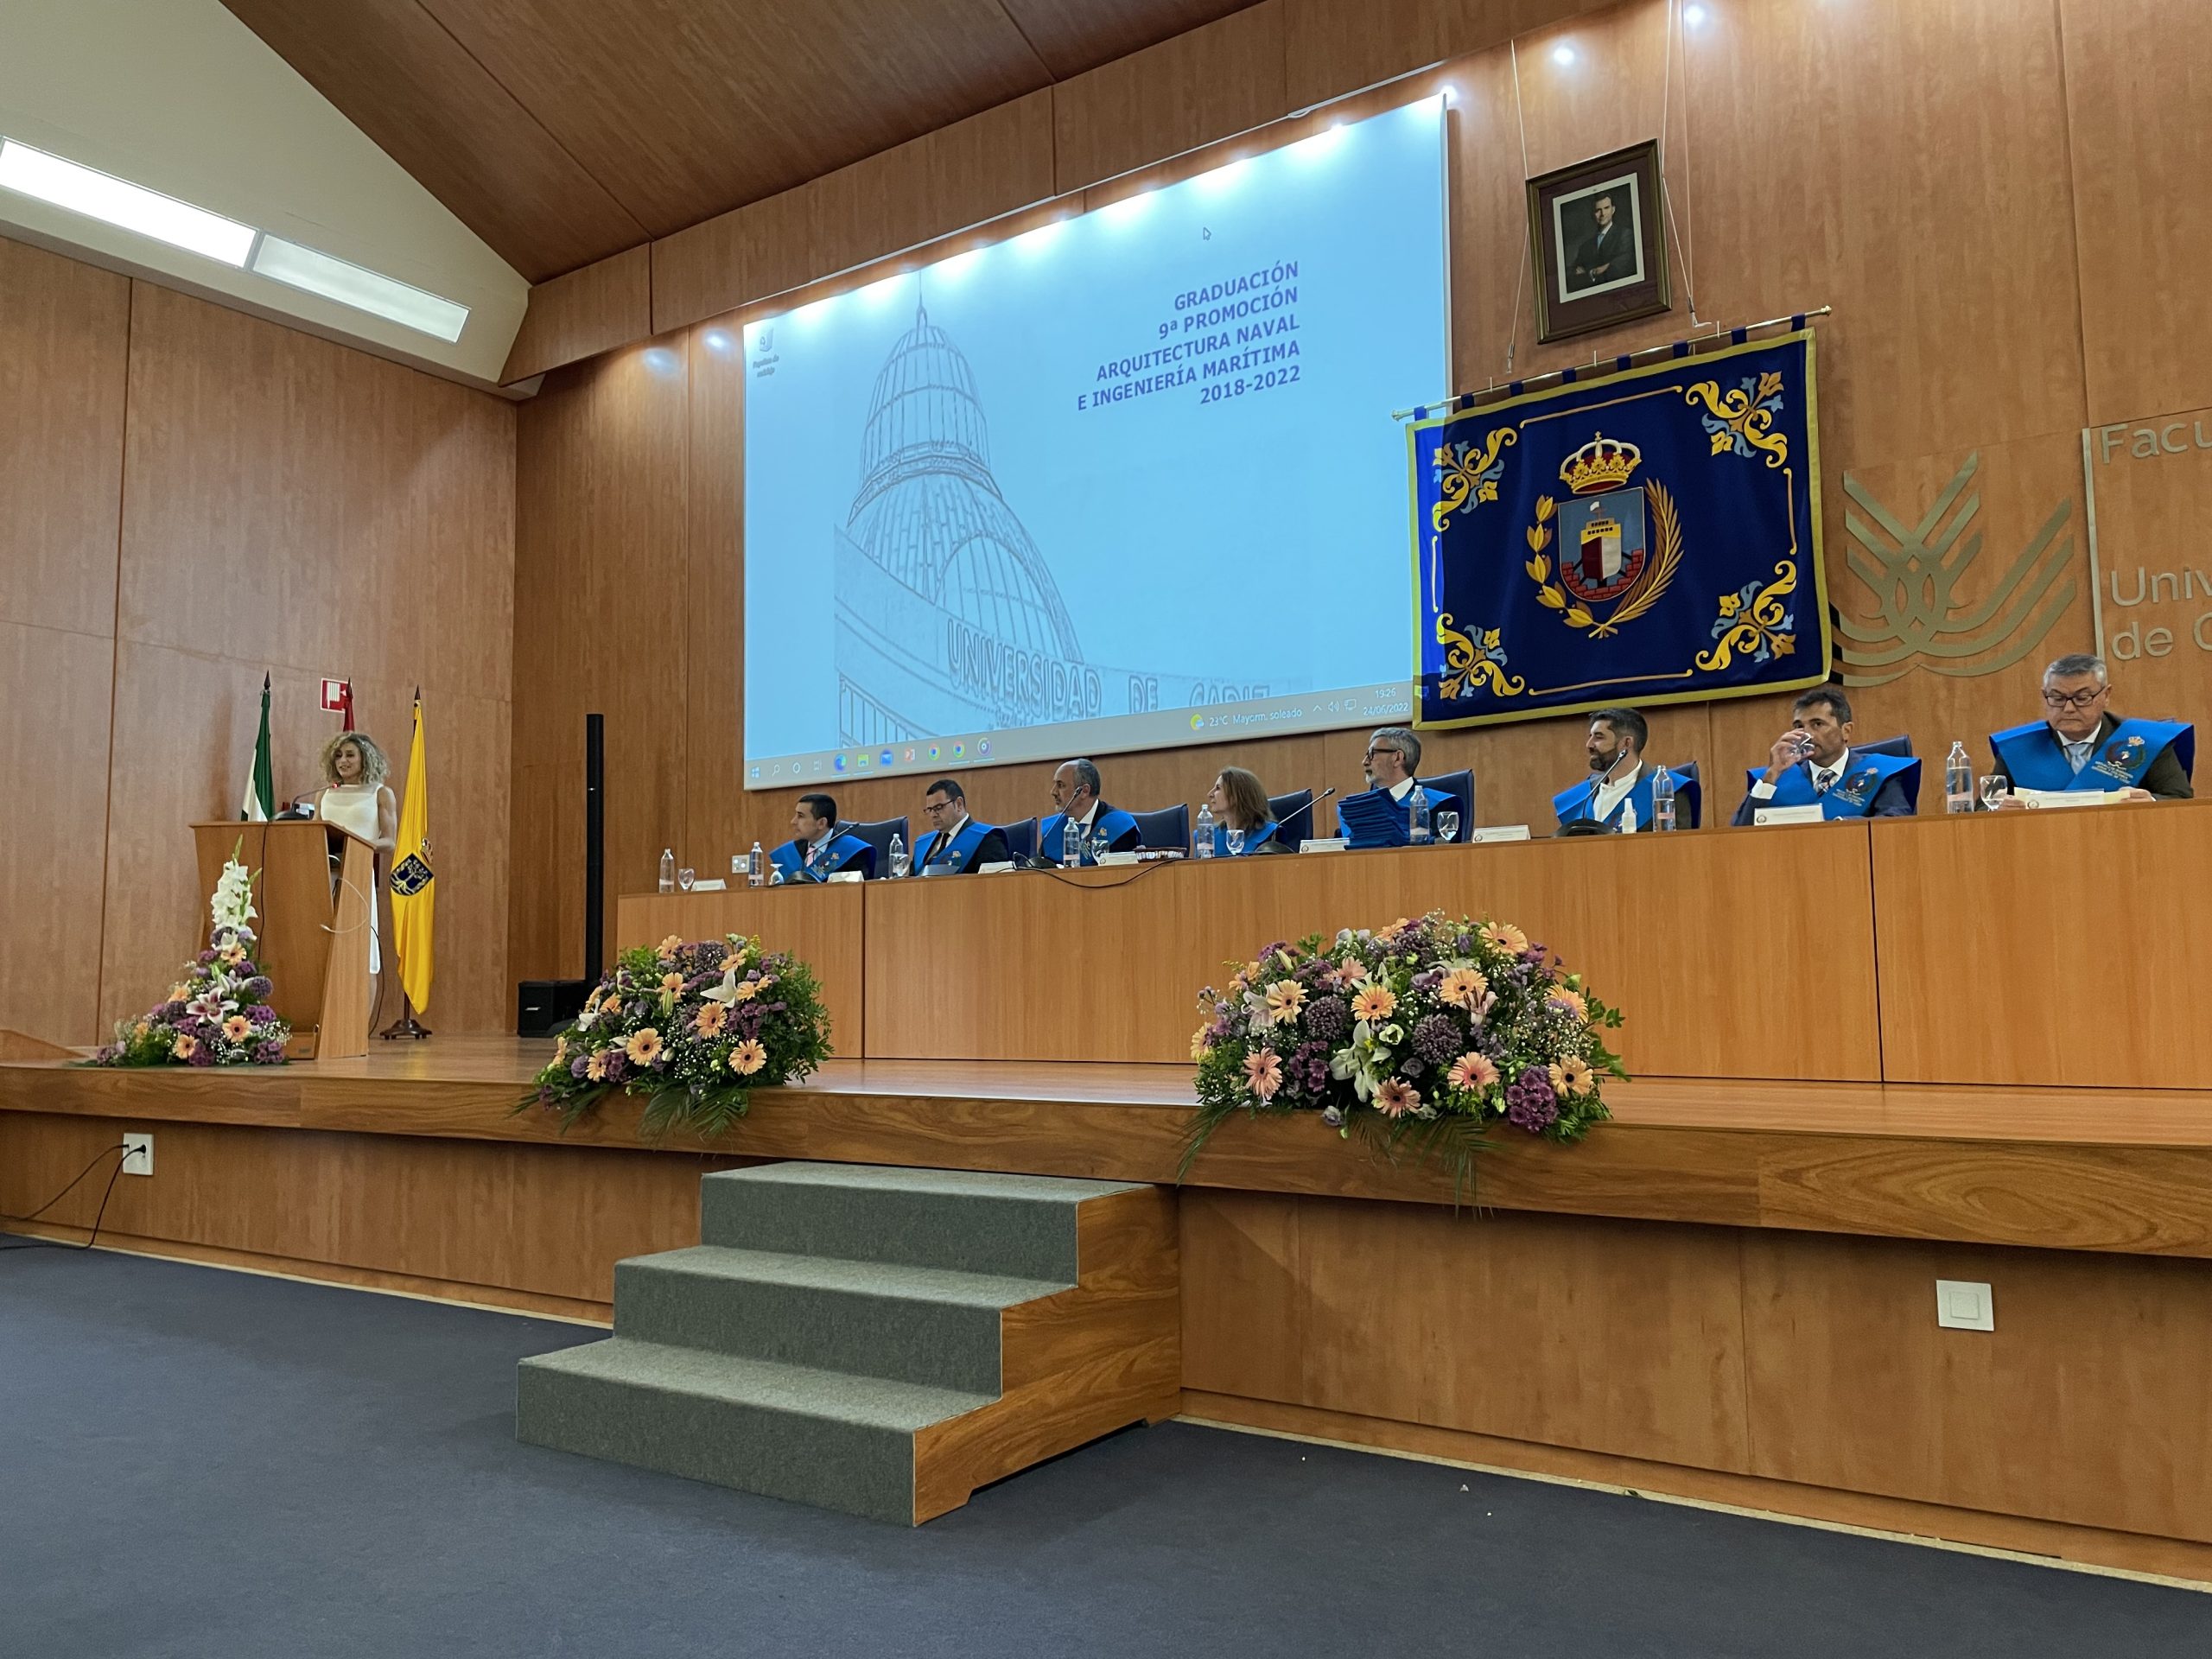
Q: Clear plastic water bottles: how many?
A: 8